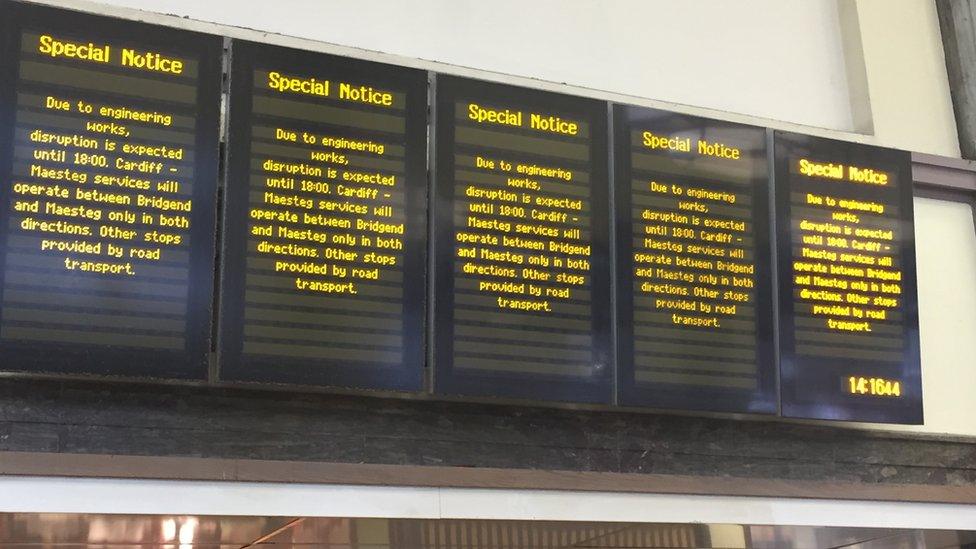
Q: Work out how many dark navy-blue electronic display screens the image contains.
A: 5